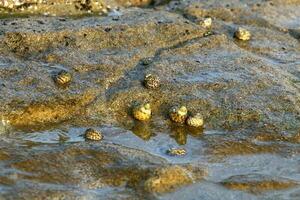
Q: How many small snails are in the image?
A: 9